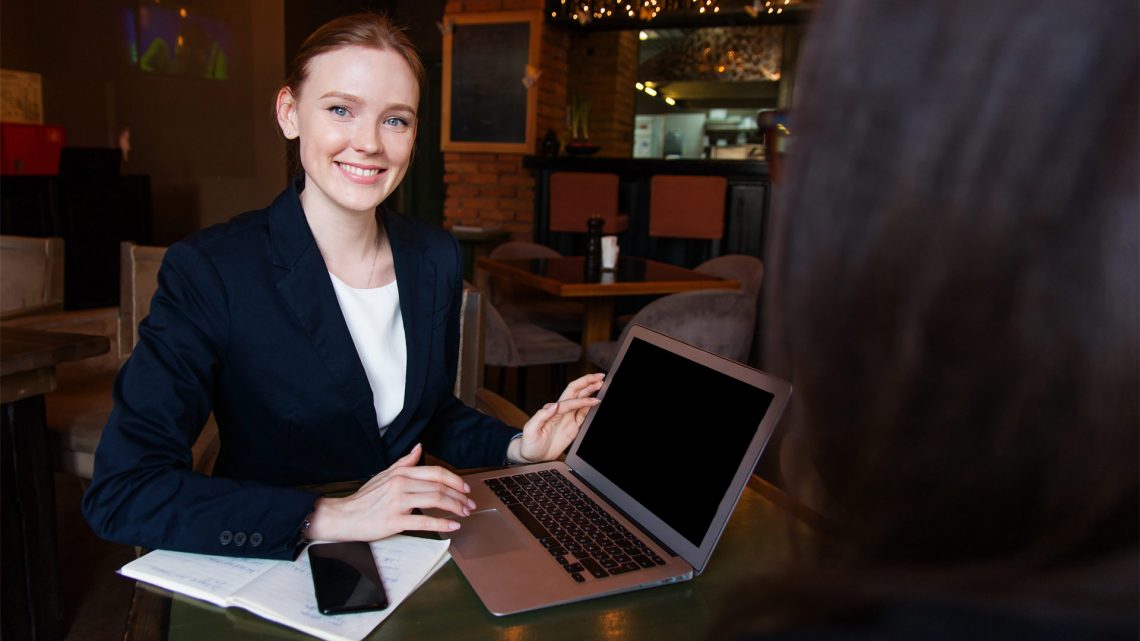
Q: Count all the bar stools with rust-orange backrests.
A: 2